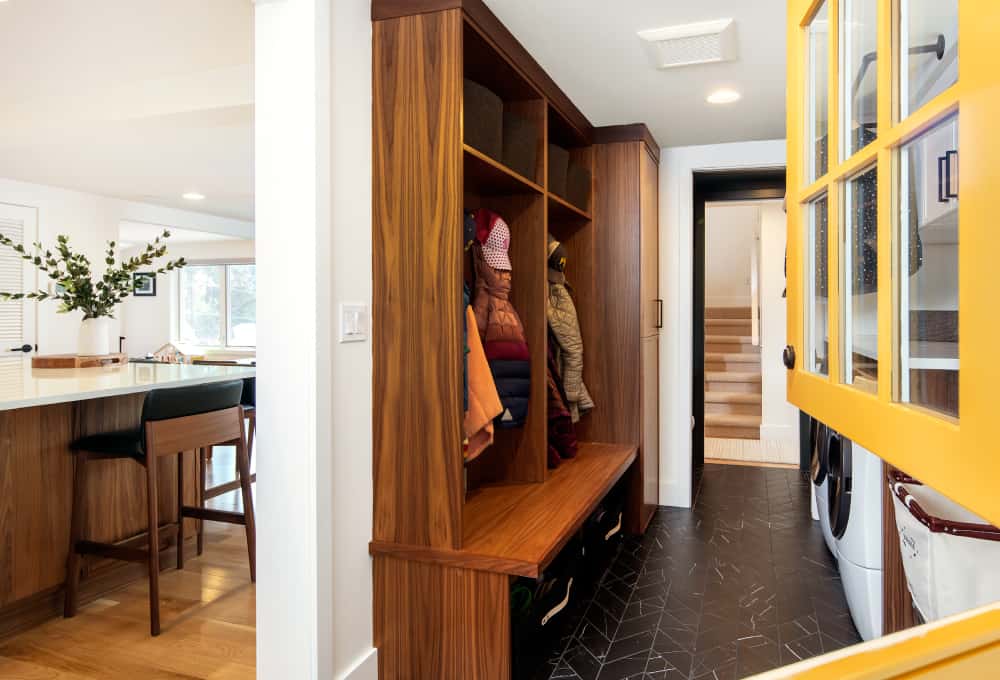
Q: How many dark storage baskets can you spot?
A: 6